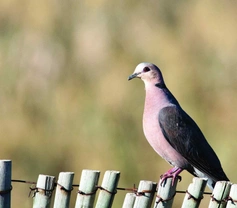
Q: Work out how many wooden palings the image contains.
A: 11